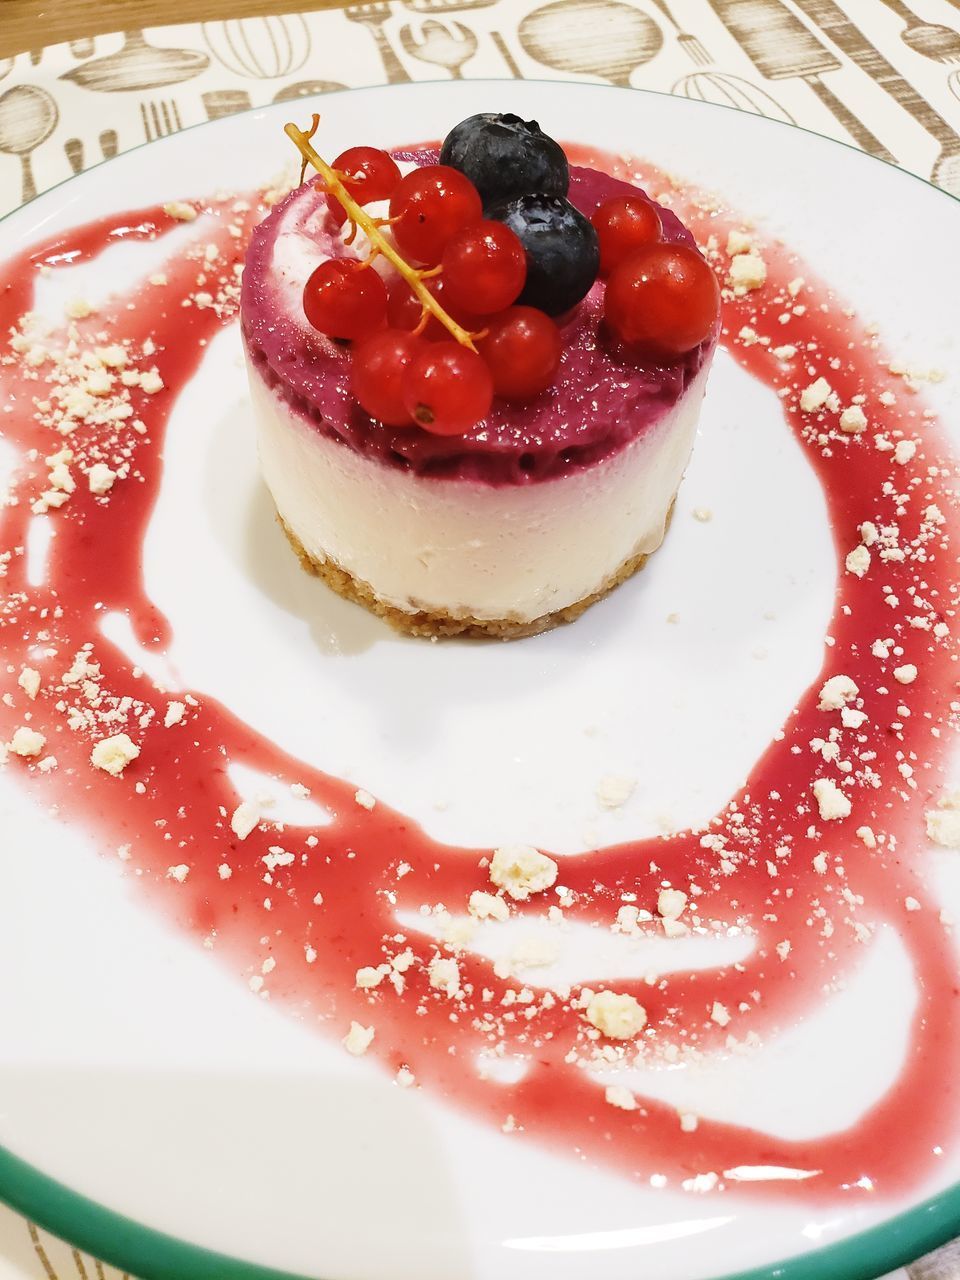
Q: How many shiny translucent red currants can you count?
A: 10